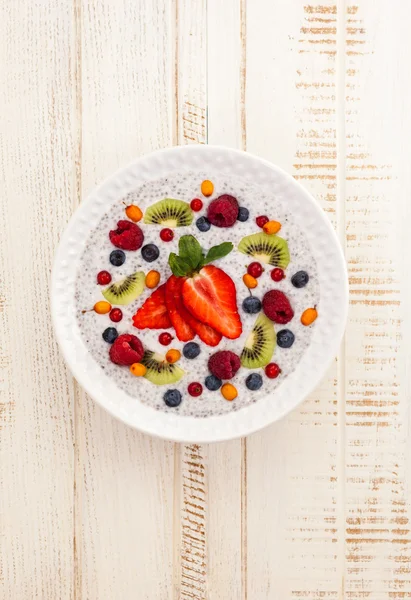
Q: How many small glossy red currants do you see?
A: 10